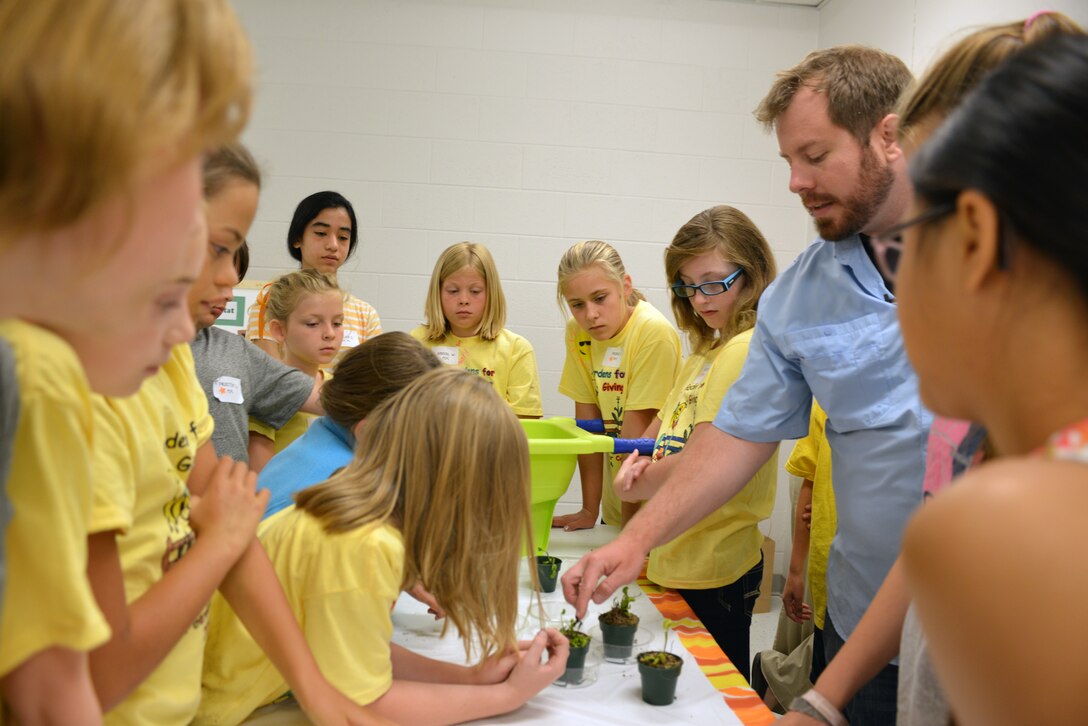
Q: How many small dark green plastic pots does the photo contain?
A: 4